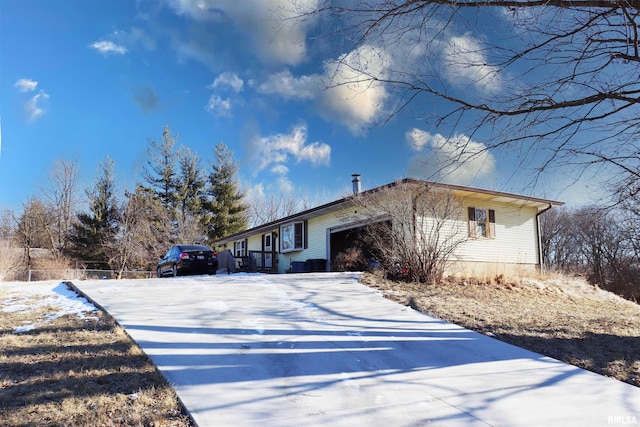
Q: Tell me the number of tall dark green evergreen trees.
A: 4